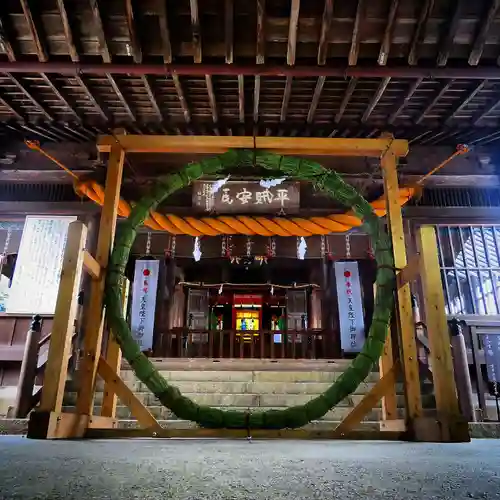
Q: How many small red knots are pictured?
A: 5